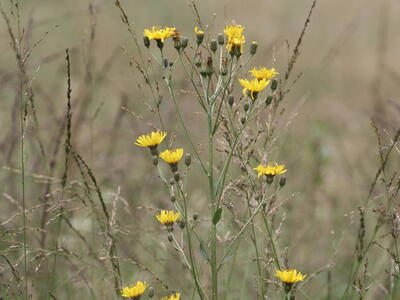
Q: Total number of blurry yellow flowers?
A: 0